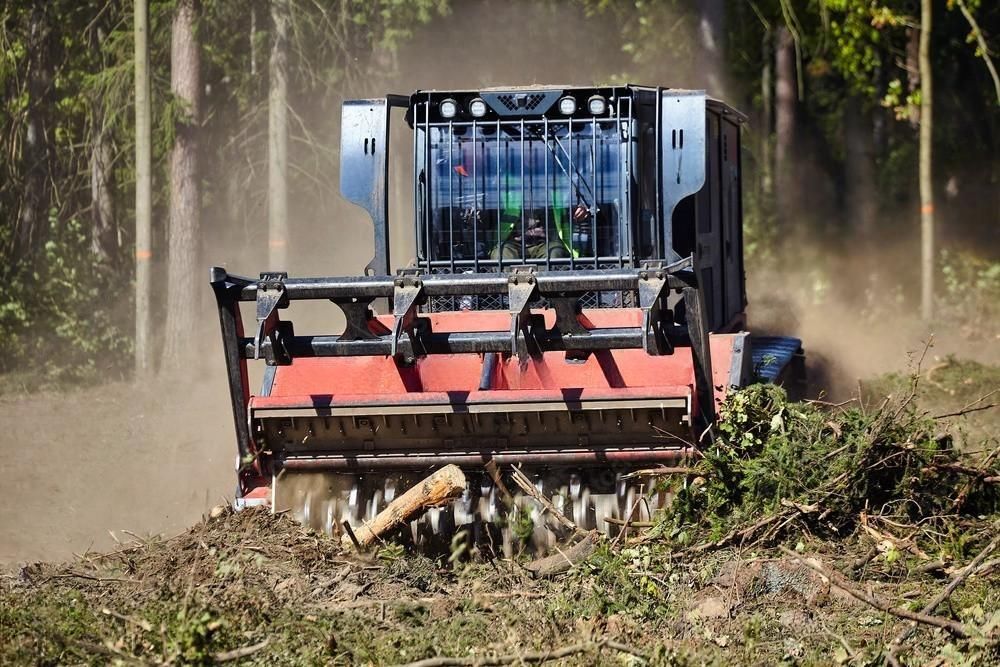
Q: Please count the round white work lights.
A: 4